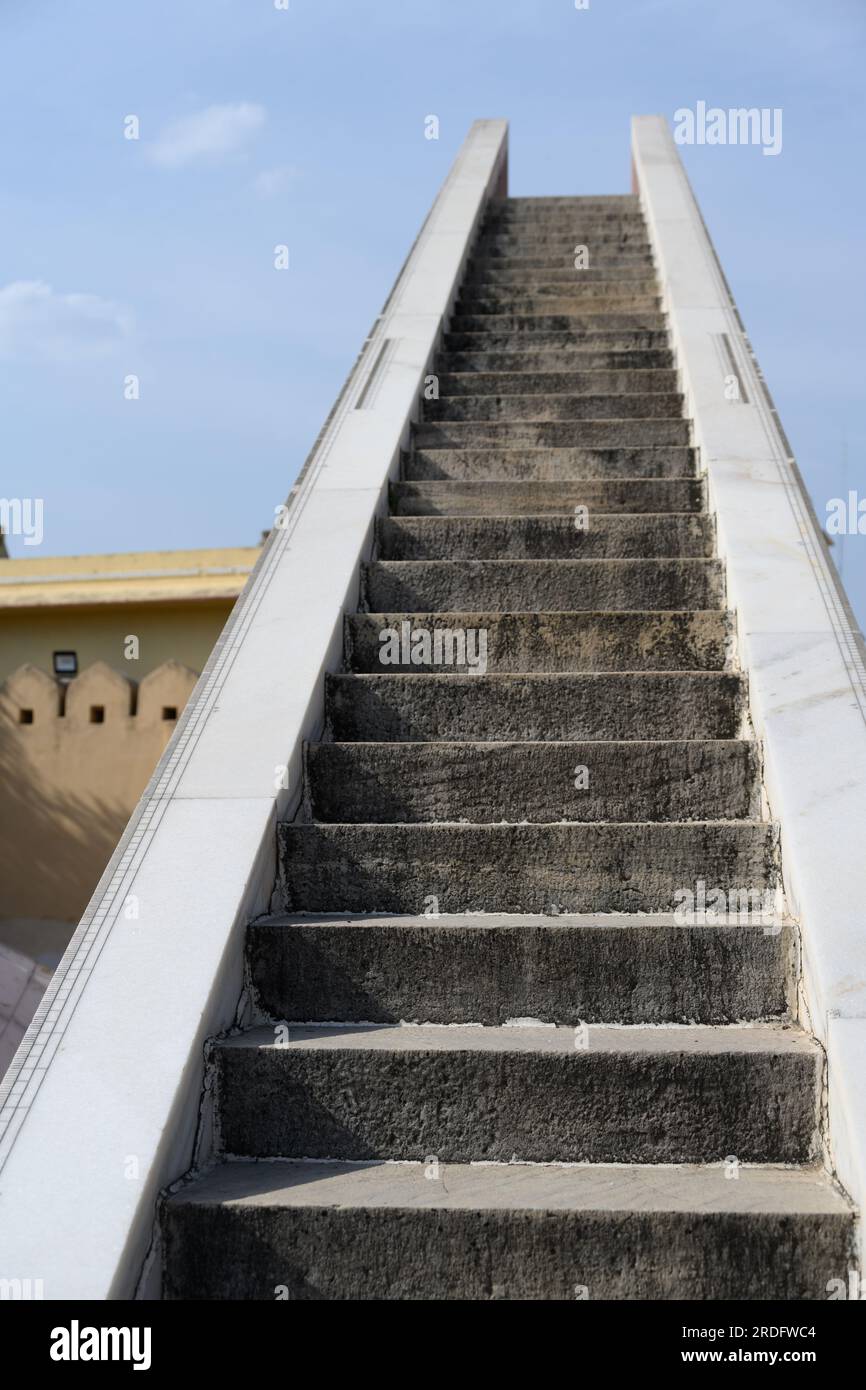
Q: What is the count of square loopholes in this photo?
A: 3